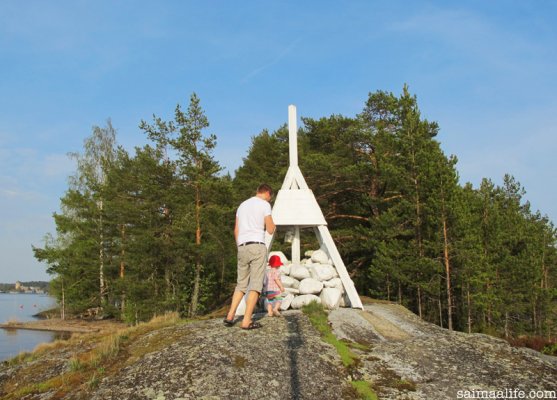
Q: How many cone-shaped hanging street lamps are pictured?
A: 0